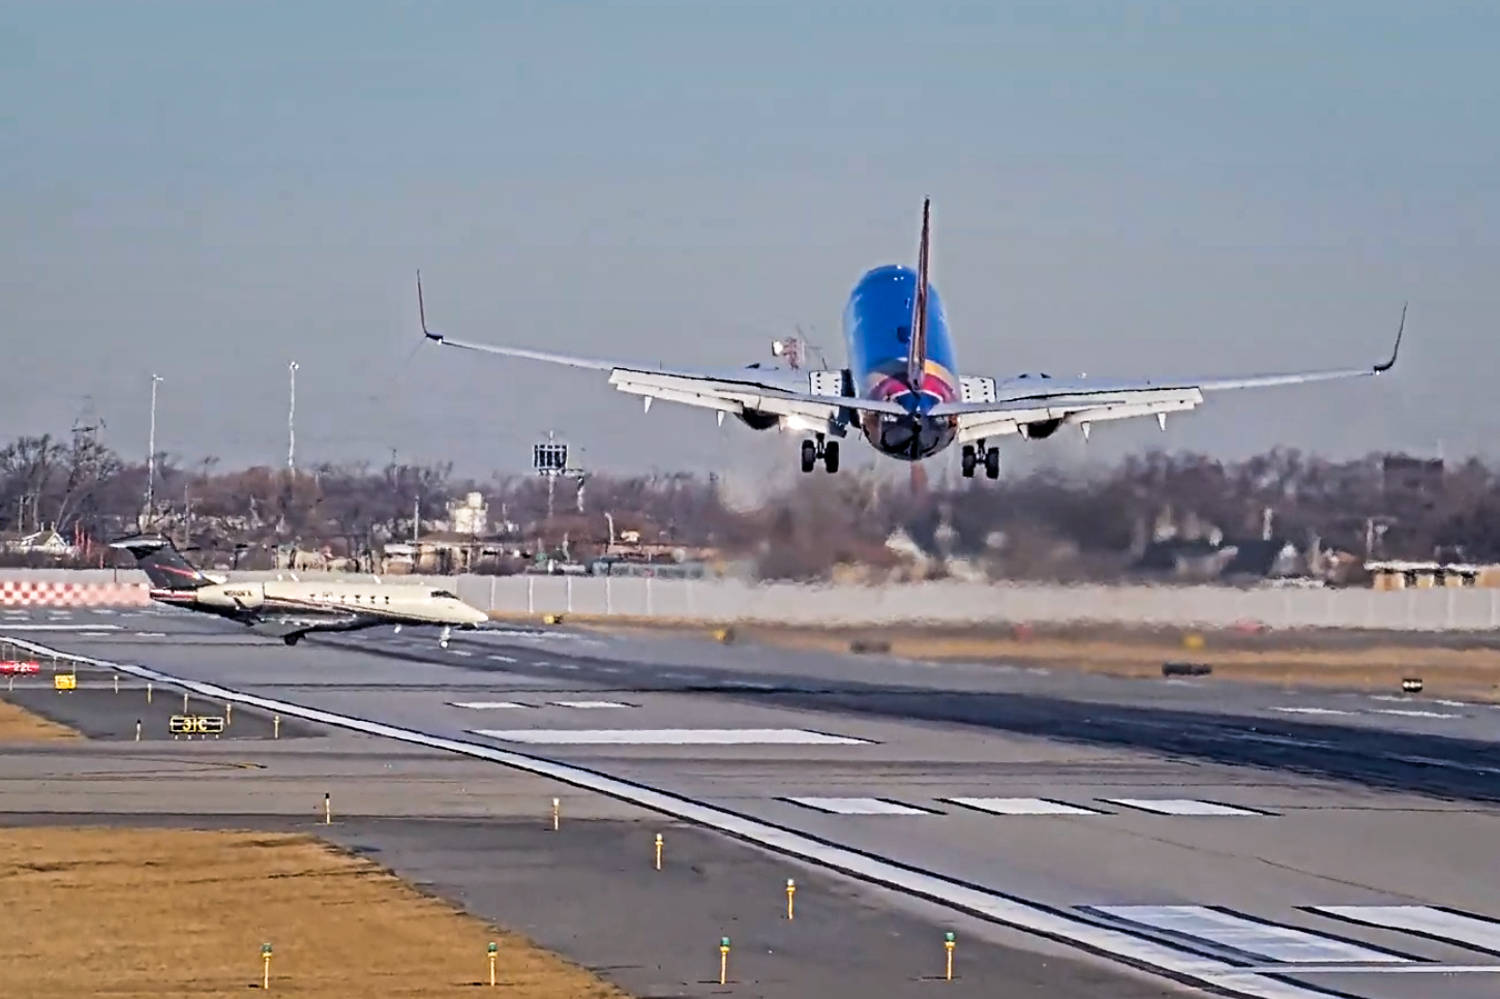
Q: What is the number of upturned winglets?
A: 2